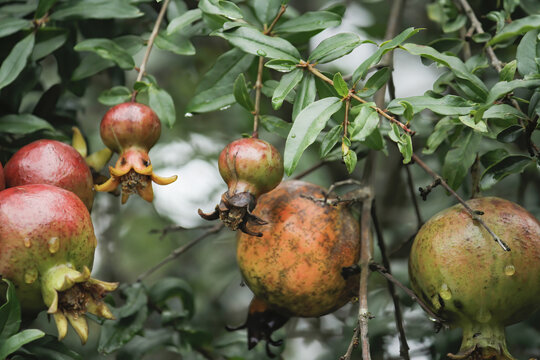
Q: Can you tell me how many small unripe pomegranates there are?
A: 2